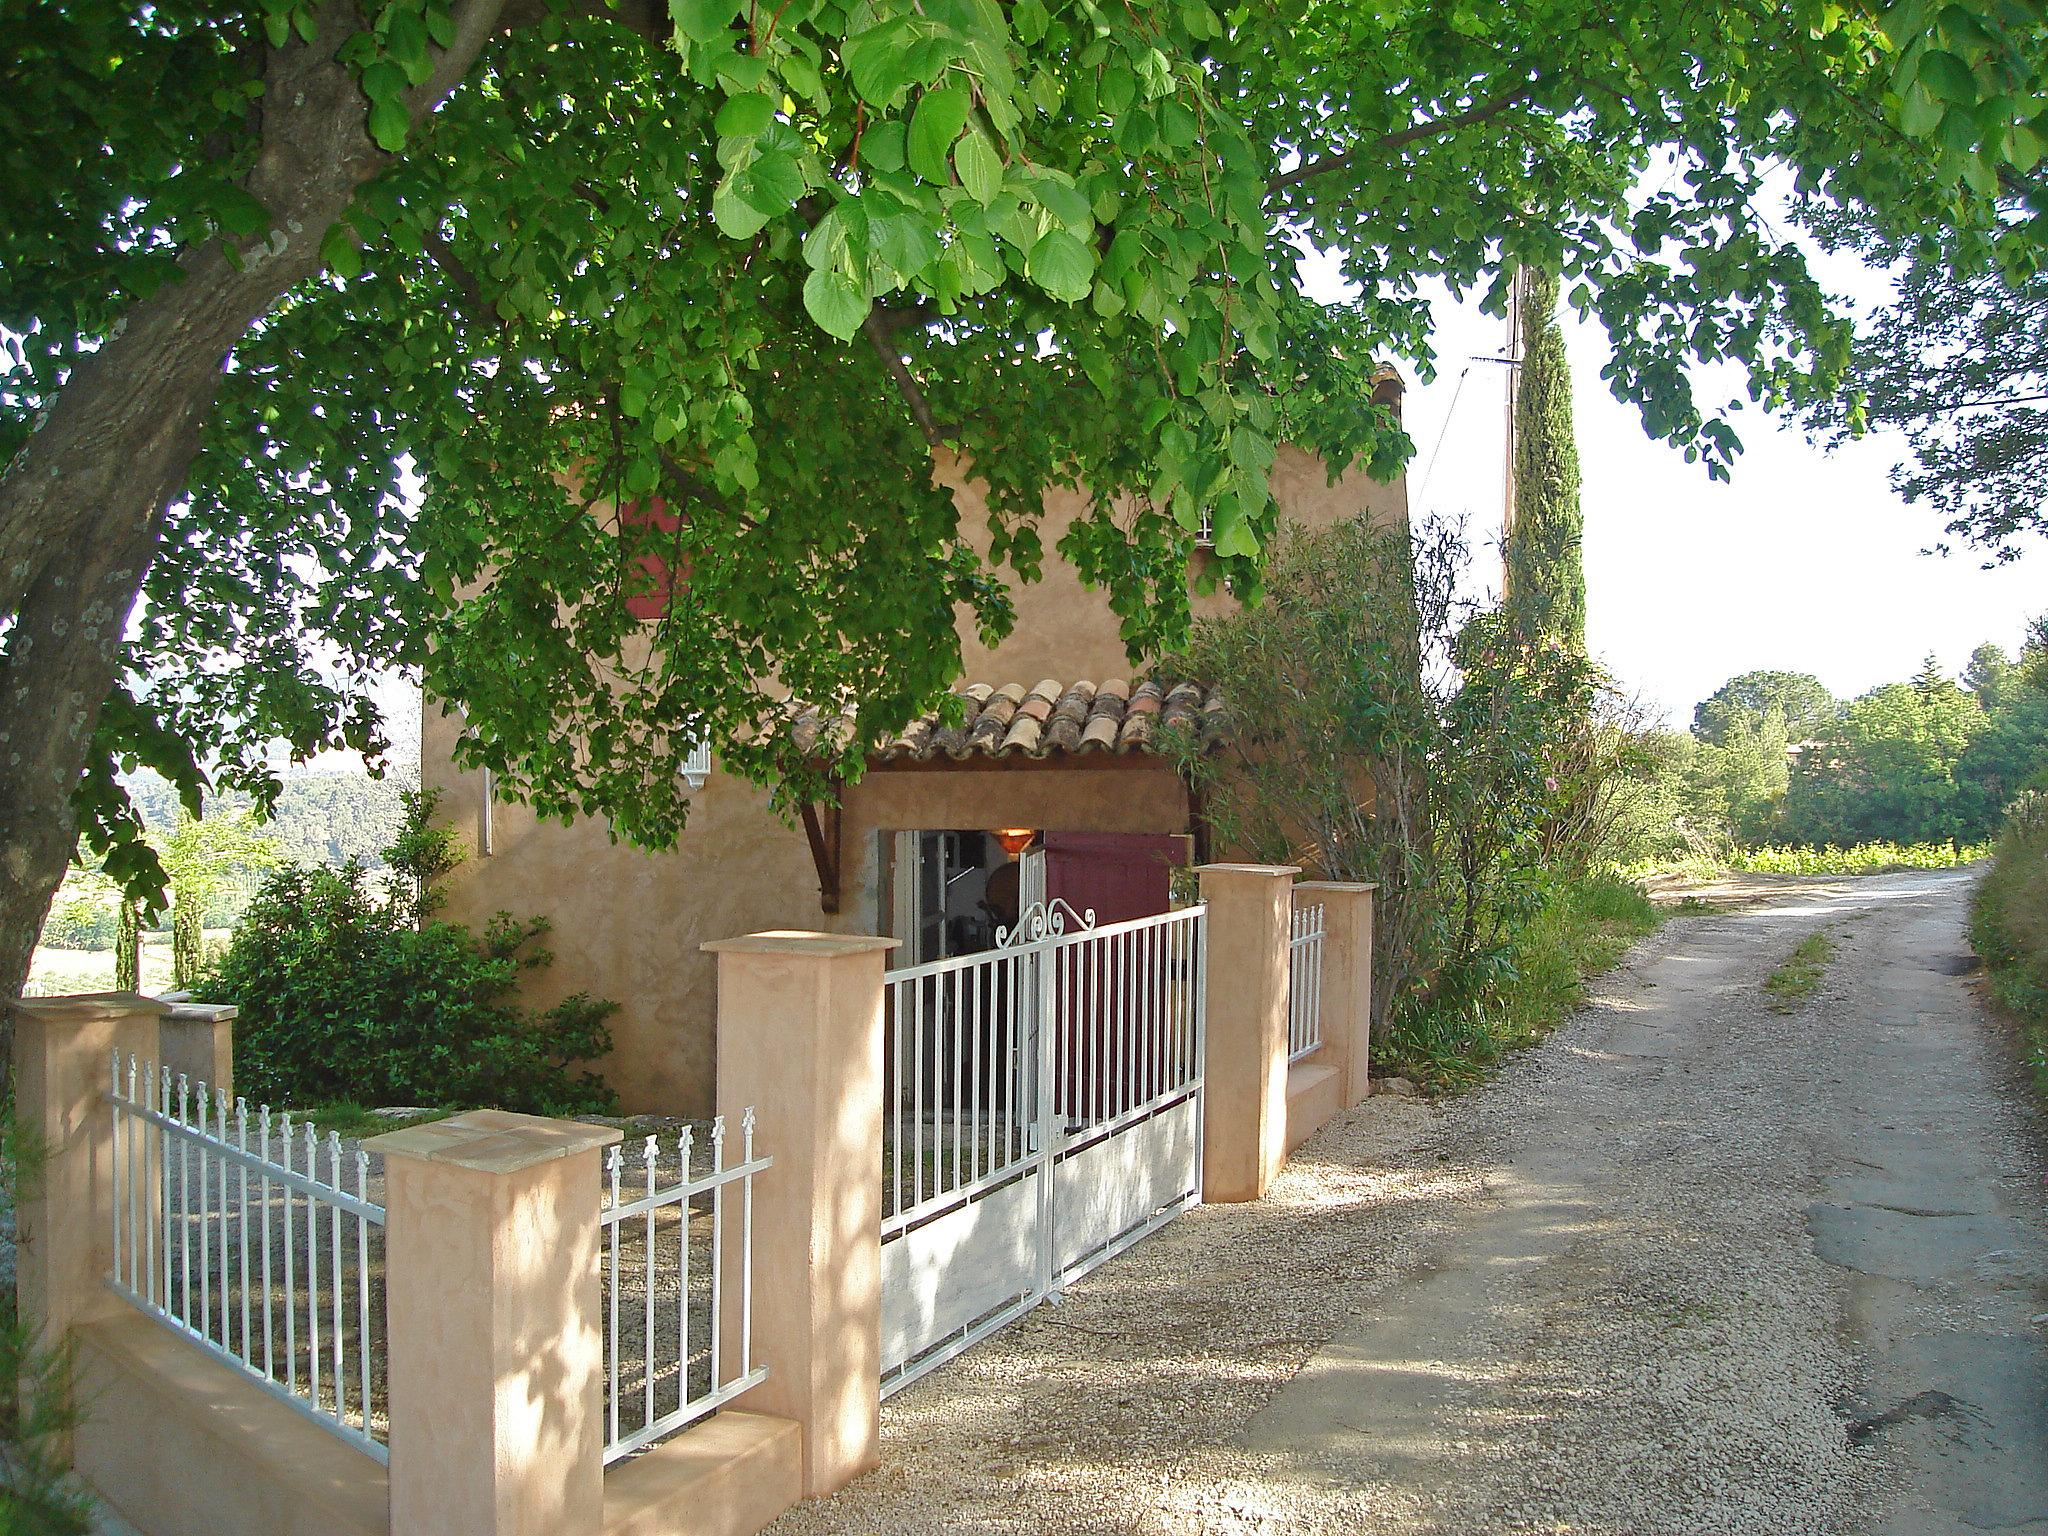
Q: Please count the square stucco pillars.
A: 6